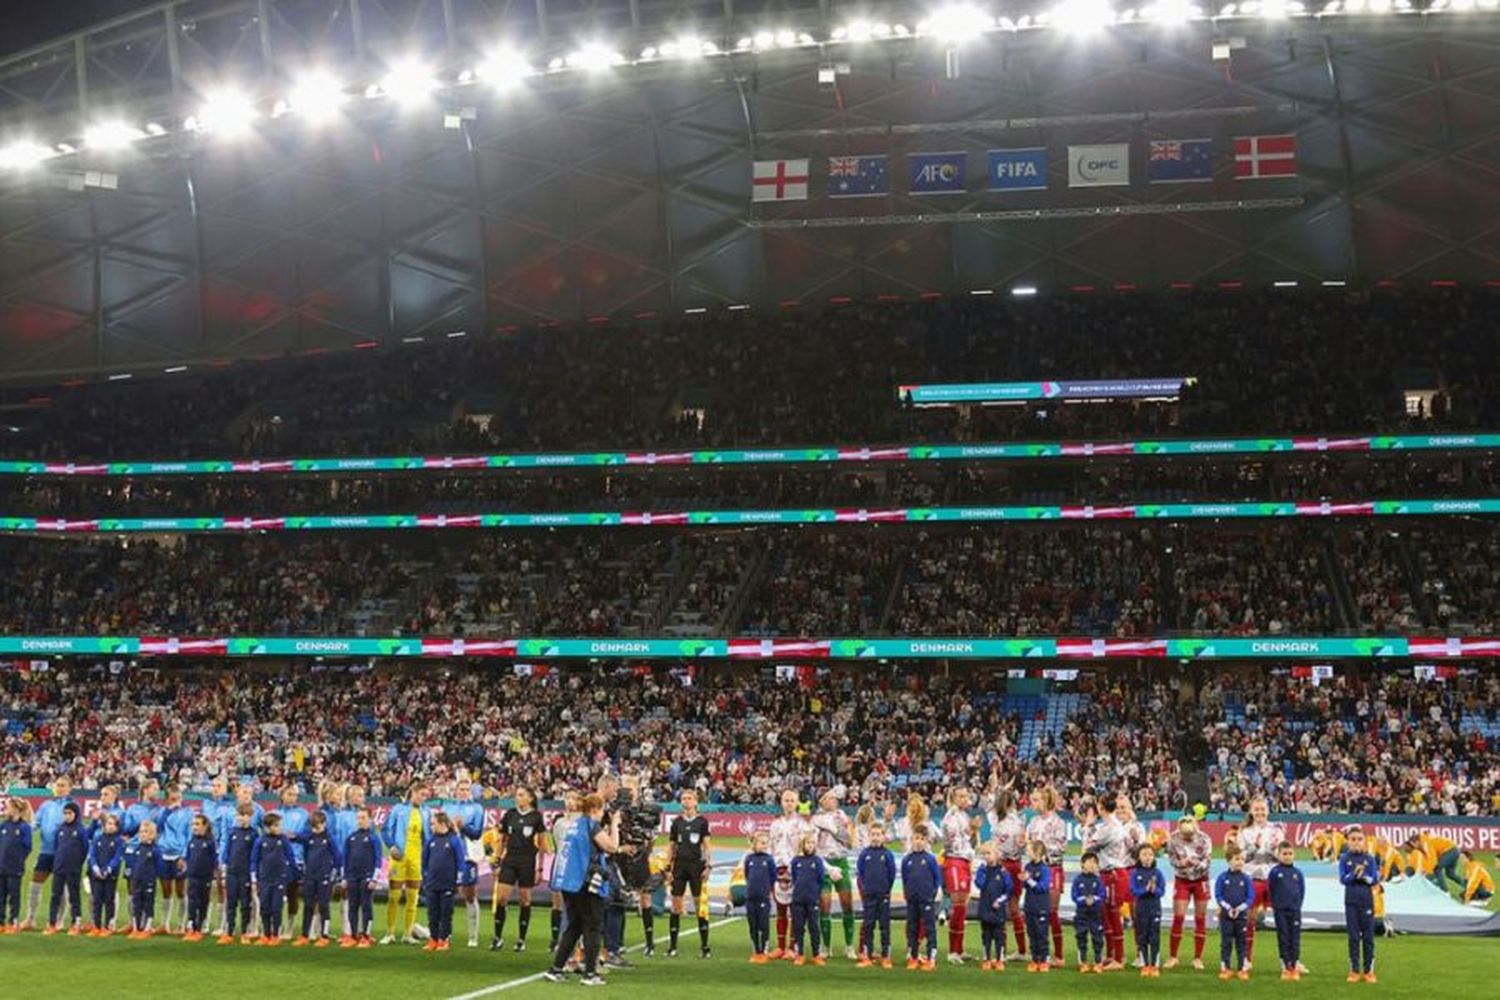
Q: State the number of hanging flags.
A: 7